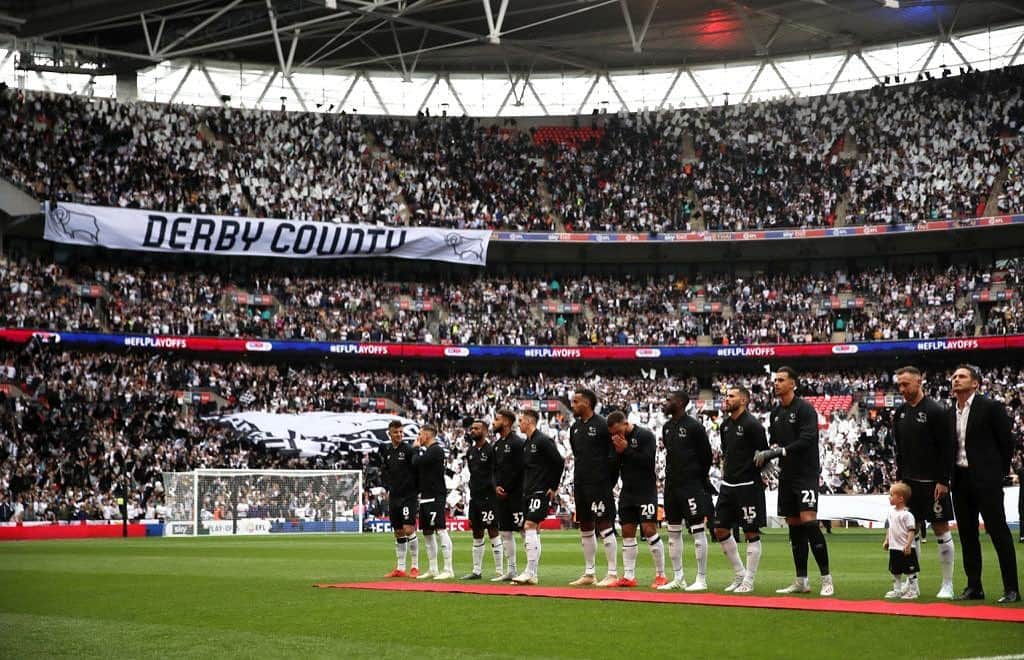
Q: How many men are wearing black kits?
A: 11